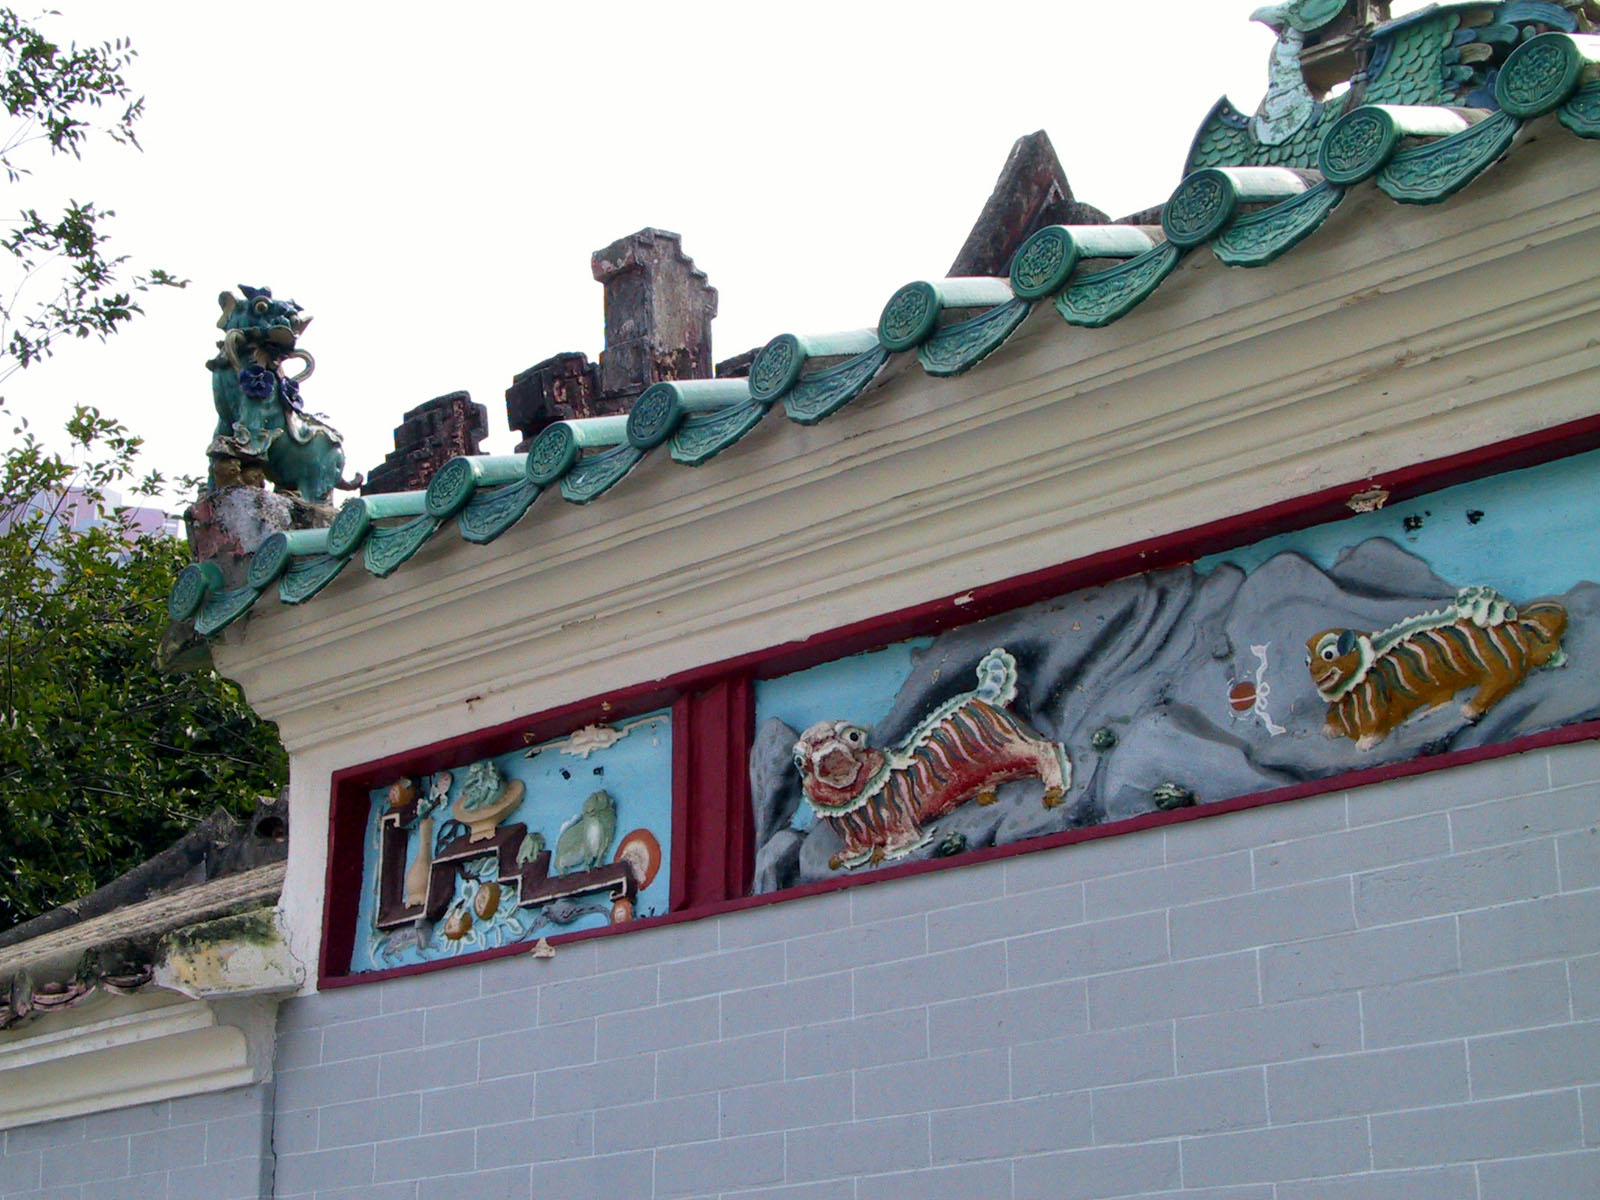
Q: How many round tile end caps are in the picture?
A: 12